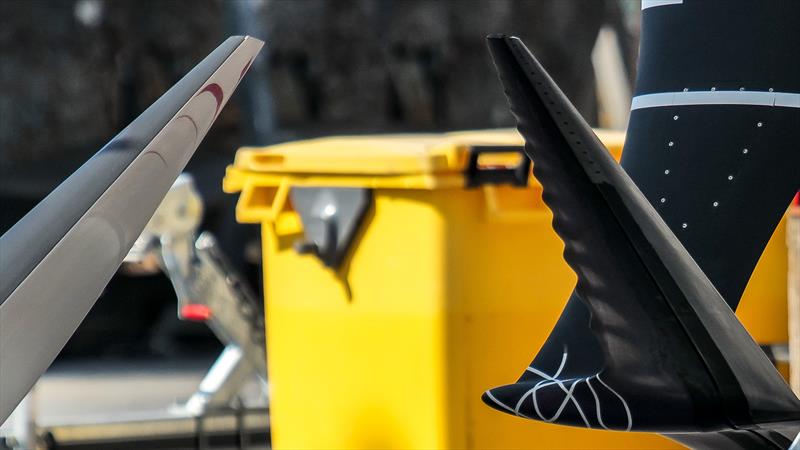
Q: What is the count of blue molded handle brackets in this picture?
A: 0